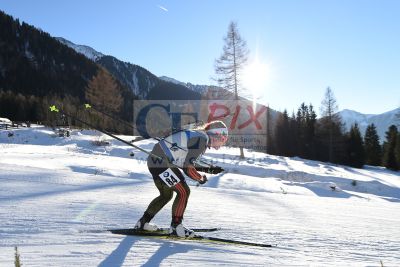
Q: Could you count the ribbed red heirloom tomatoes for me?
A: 0